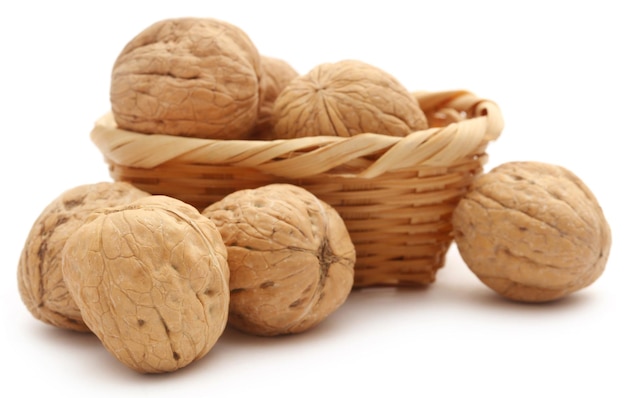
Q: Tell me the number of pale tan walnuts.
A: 7